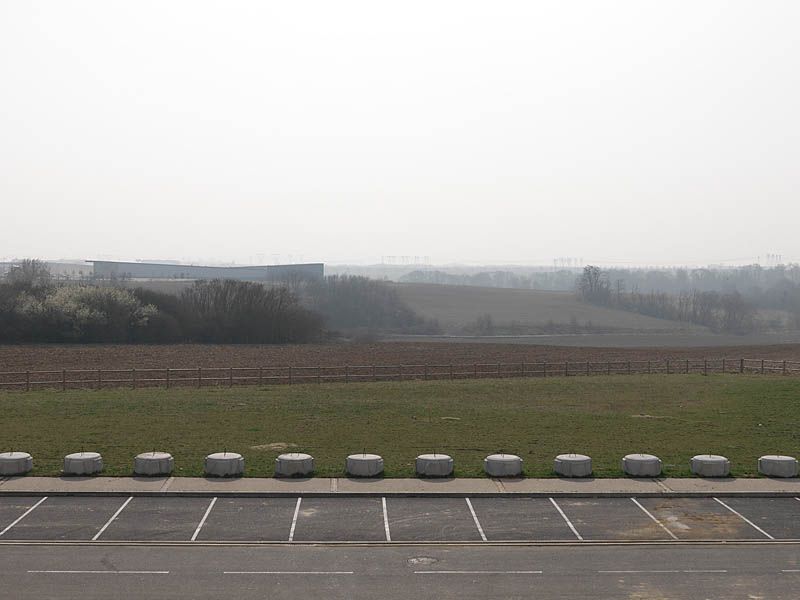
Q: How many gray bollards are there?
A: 12